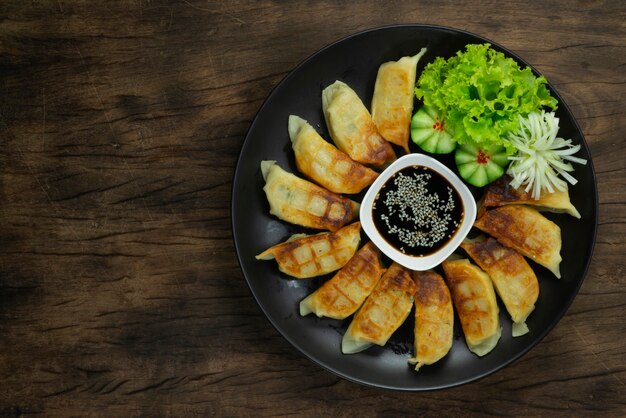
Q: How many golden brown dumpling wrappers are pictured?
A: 12